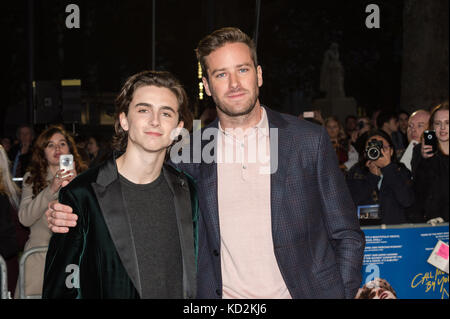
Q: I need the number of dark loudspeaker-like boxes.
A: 2